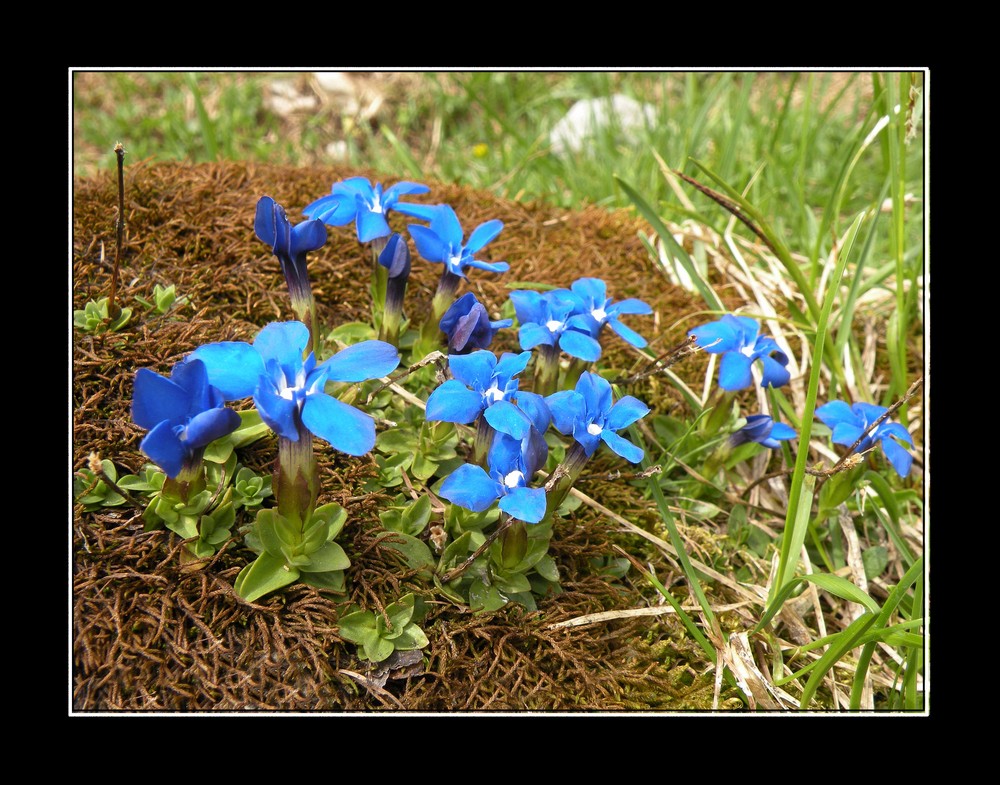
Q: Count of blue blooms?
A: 15